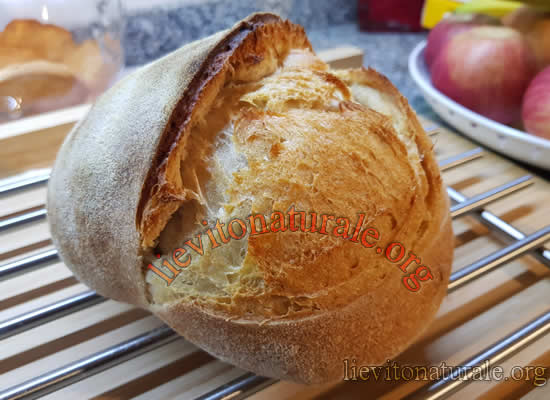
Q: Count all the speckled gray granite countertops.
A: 1